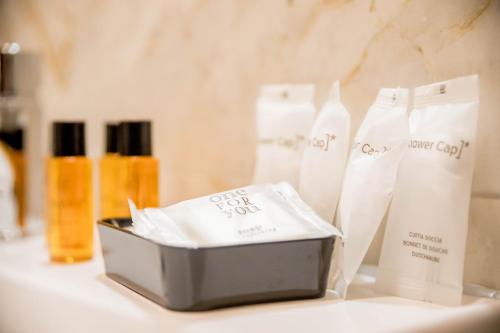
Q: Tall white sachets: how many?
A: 4